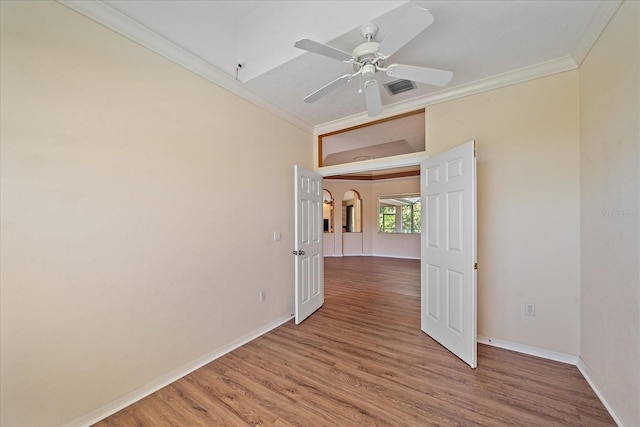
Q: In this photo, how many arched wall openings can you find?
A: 2